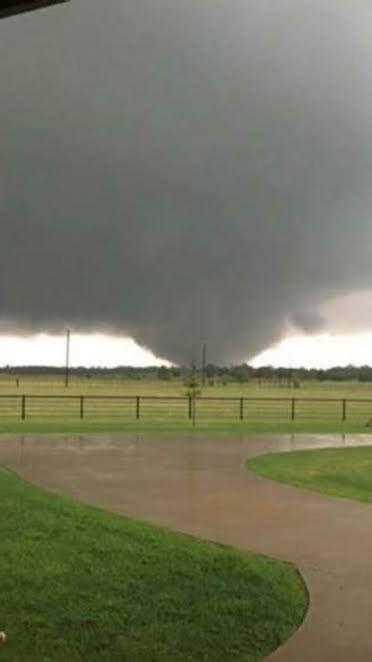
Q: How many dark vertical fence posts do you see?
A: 7